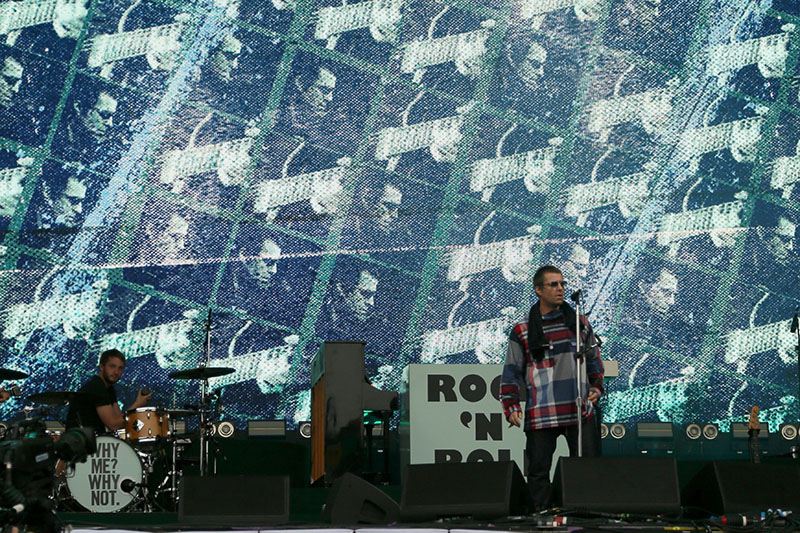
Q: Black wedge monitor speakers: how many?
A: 5